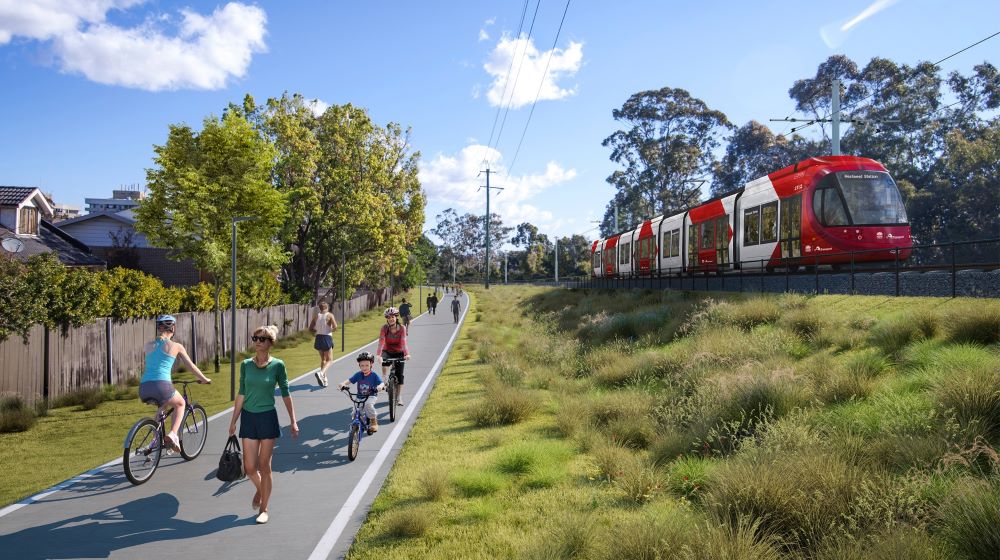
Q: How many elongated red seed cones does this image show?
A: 0